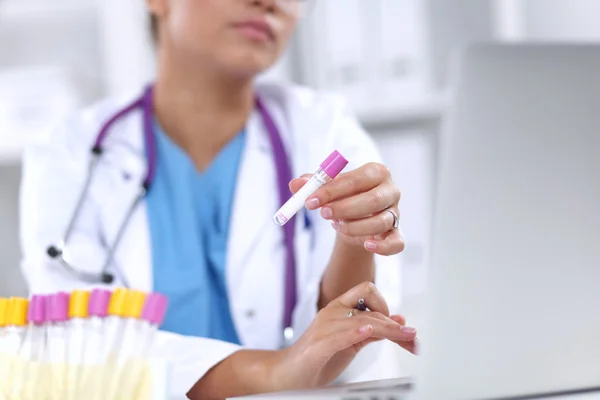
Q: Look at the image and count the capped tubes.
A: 10